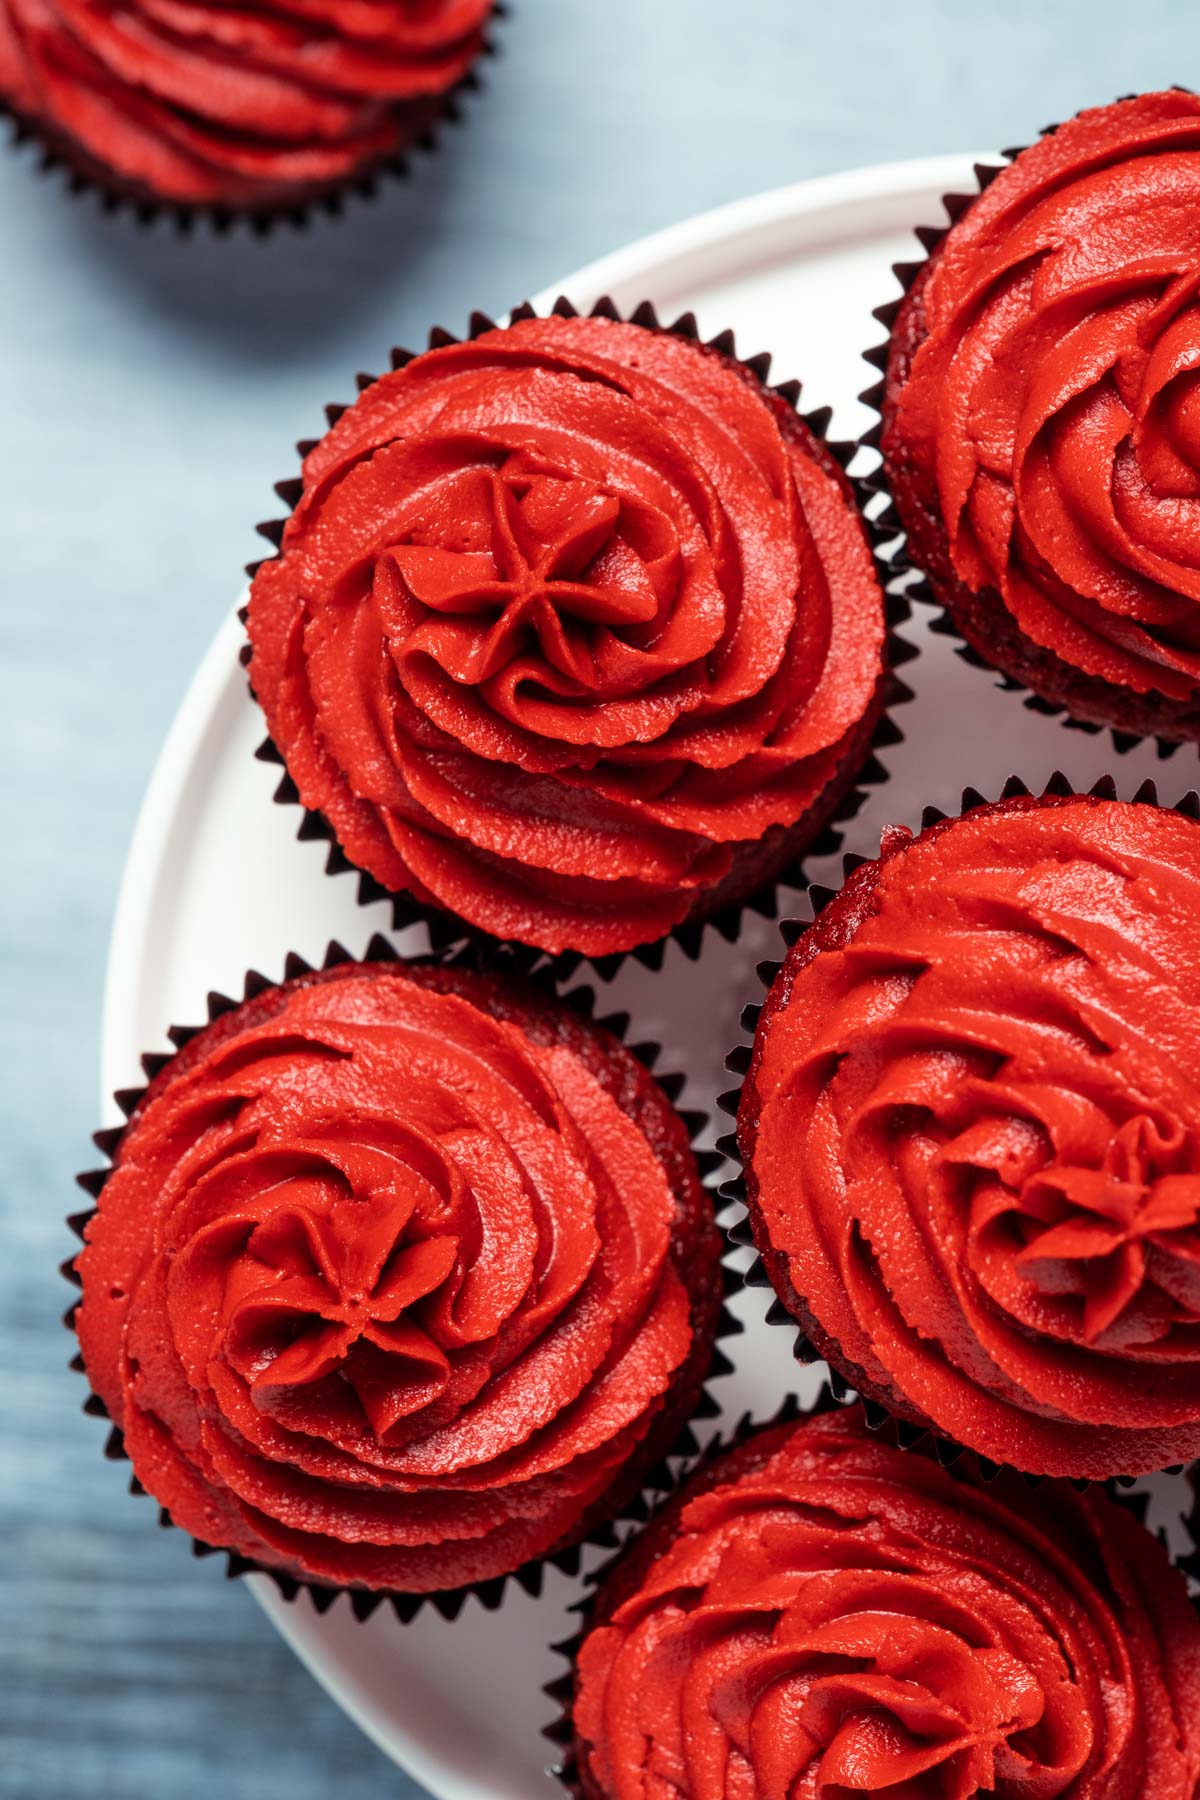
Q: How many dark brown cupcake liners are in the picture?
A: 6